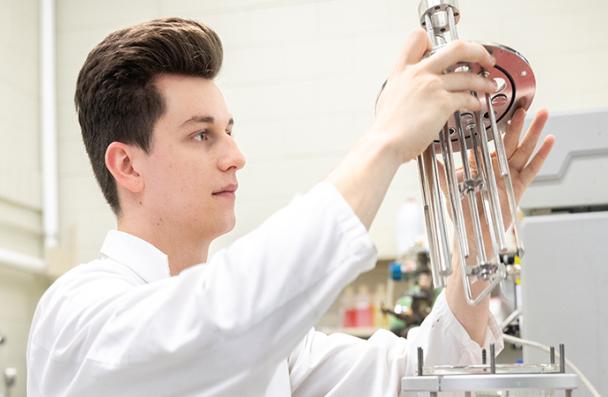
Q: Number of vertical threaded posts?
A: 5